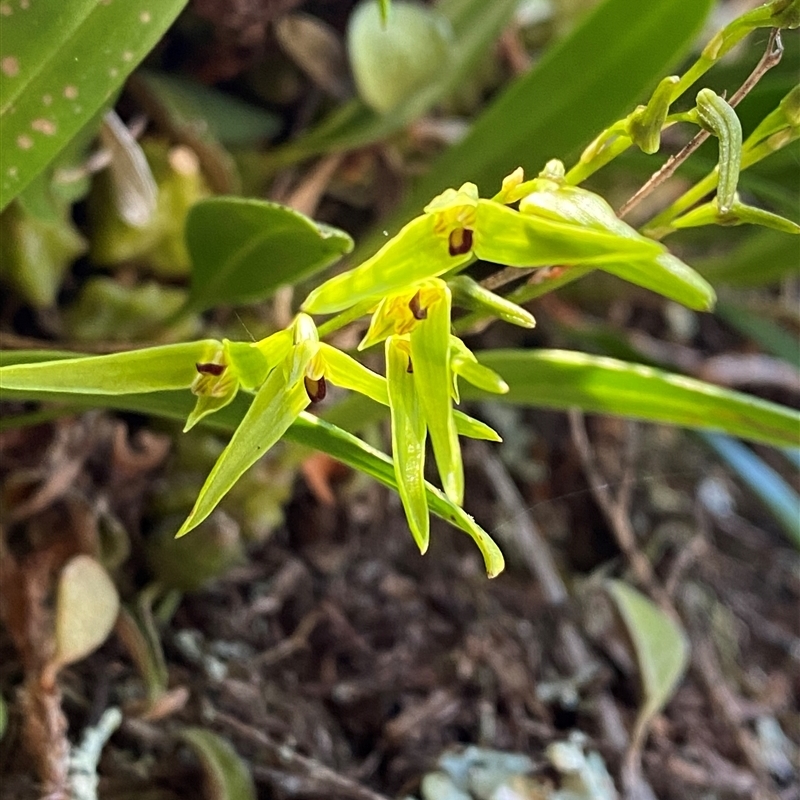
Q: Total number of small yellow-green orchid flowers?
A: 5